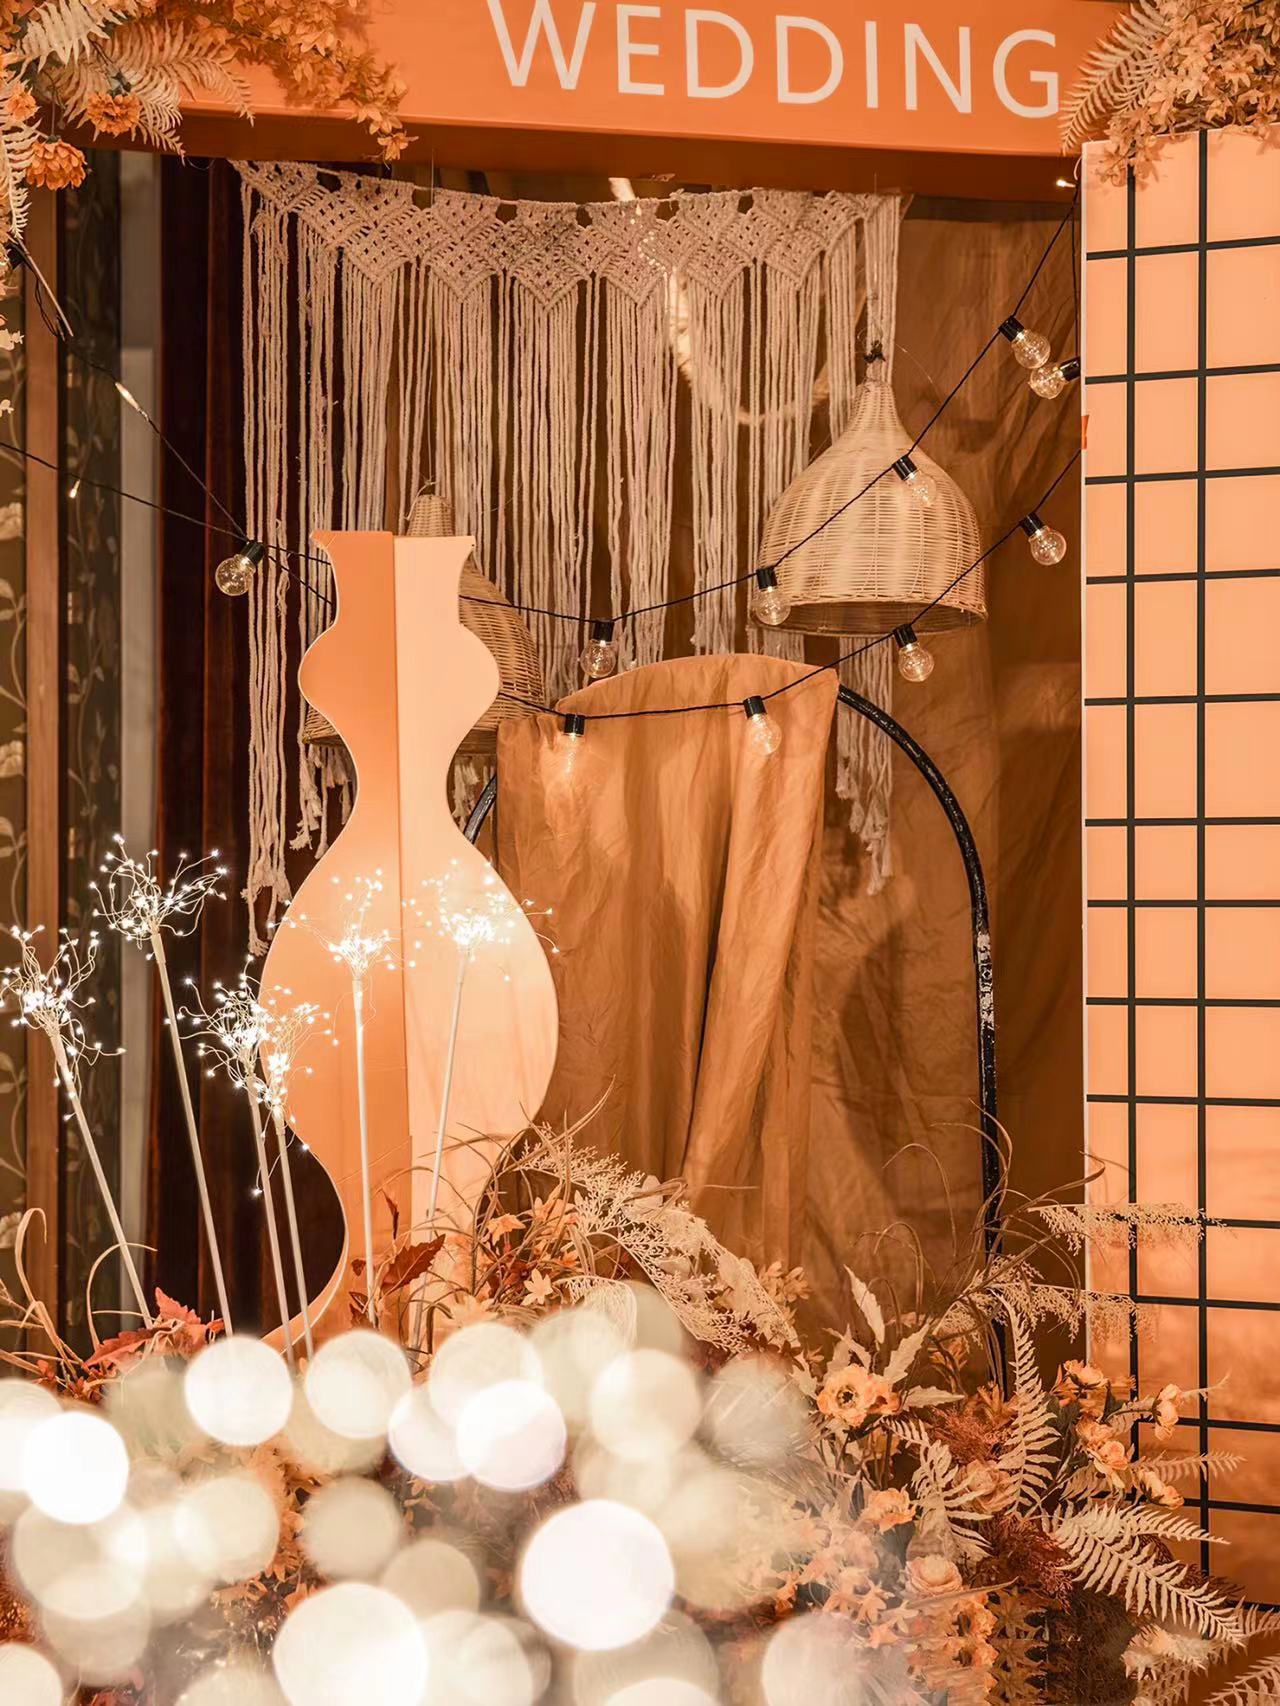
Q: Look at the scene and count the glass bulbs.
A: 10